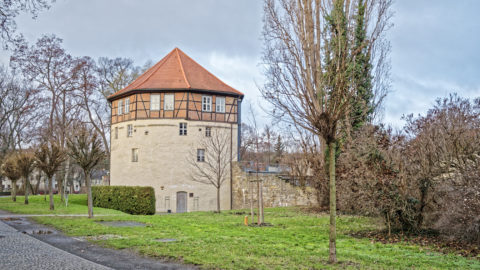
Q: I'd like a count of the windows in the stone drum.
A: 6